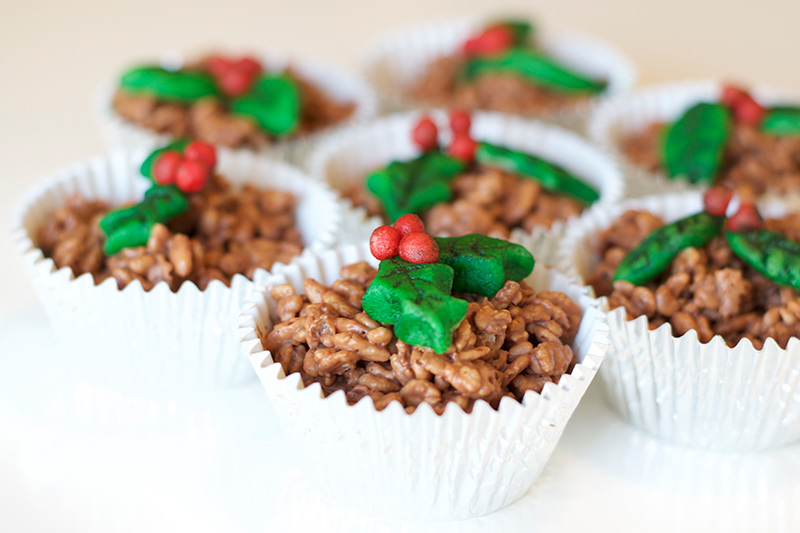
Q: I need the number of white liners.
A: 7